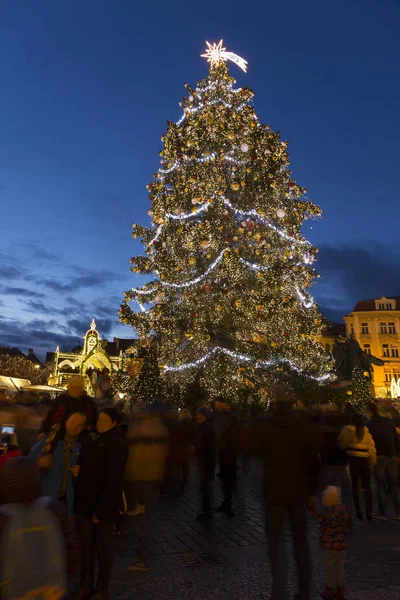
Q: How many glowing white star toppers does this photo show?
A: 1